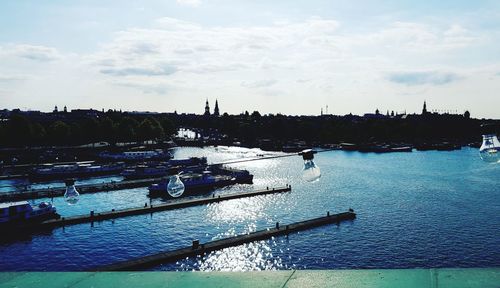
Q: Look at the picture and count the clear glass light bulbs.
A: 4